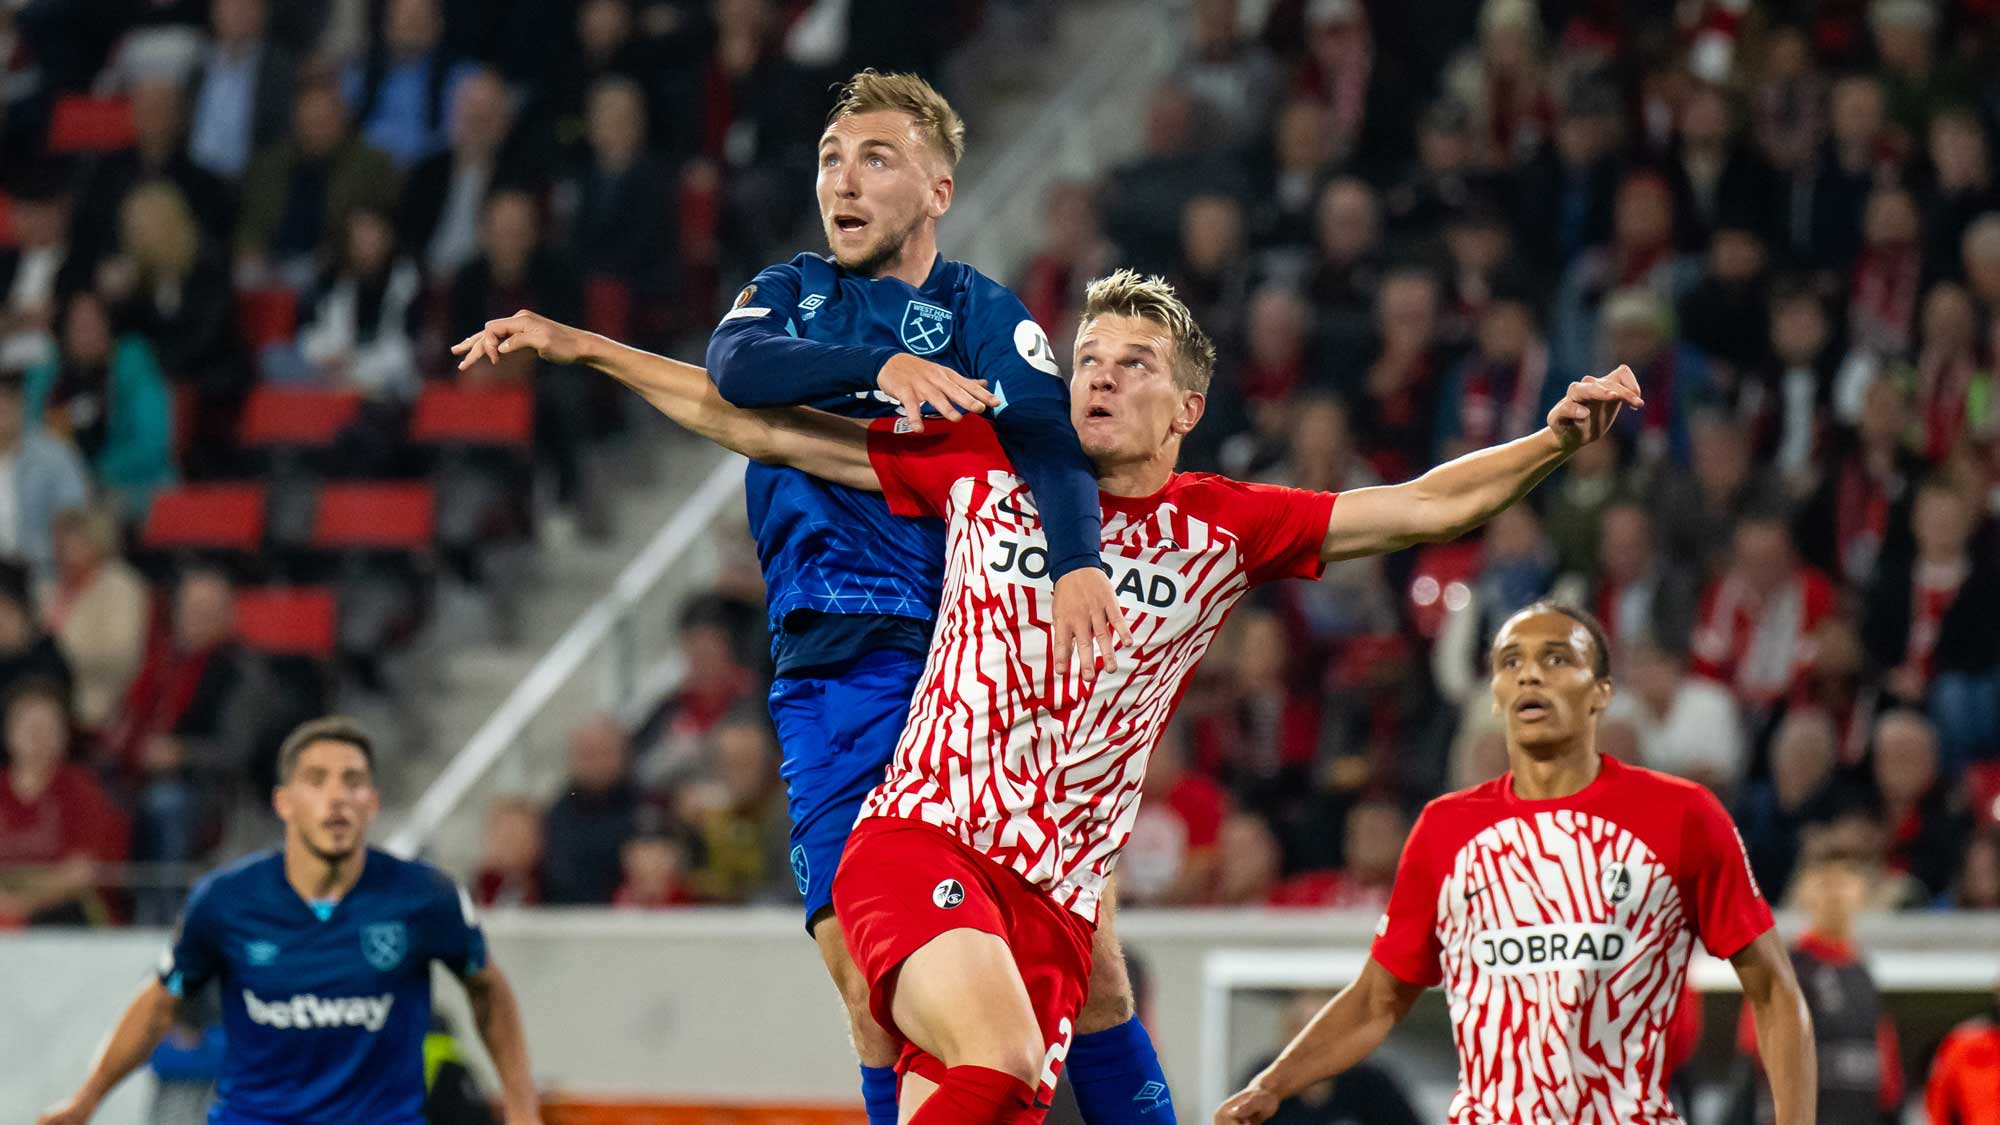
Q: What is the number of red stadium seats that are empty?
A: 6